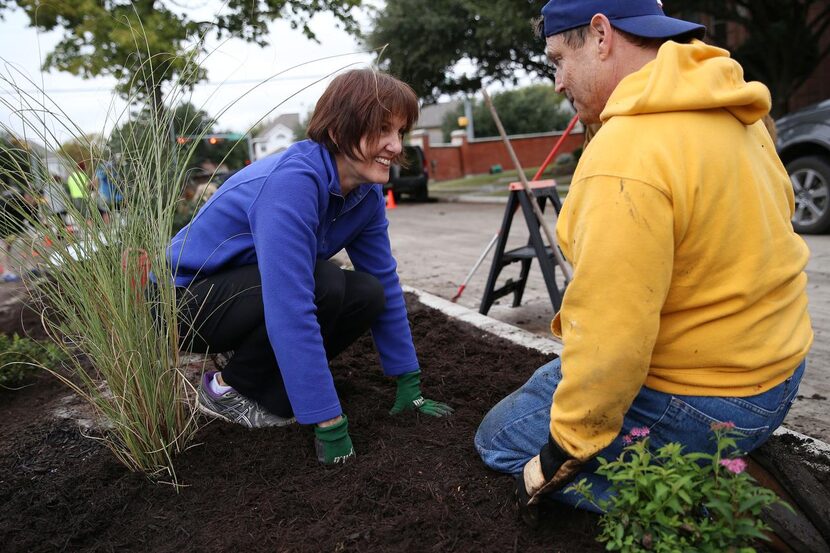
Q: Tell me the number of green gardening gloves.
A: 2